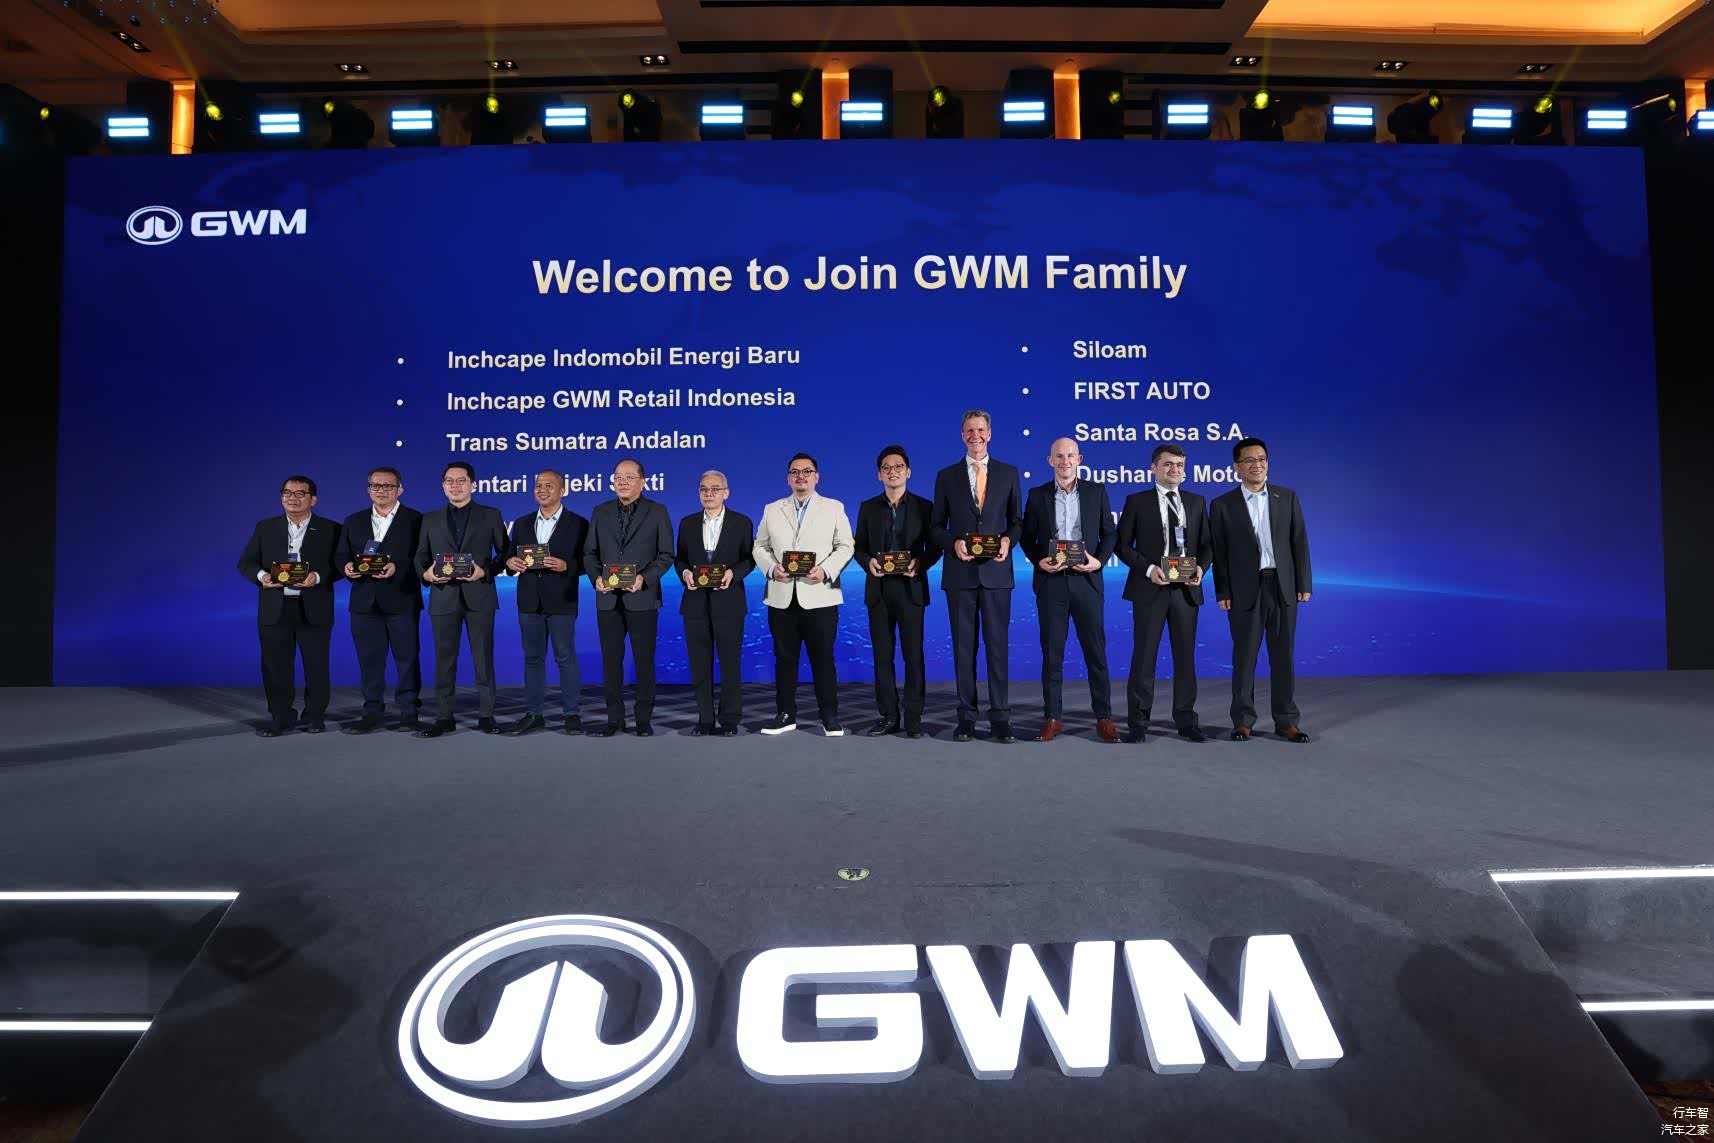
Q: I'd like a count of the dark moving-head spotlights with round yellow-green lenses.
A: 12